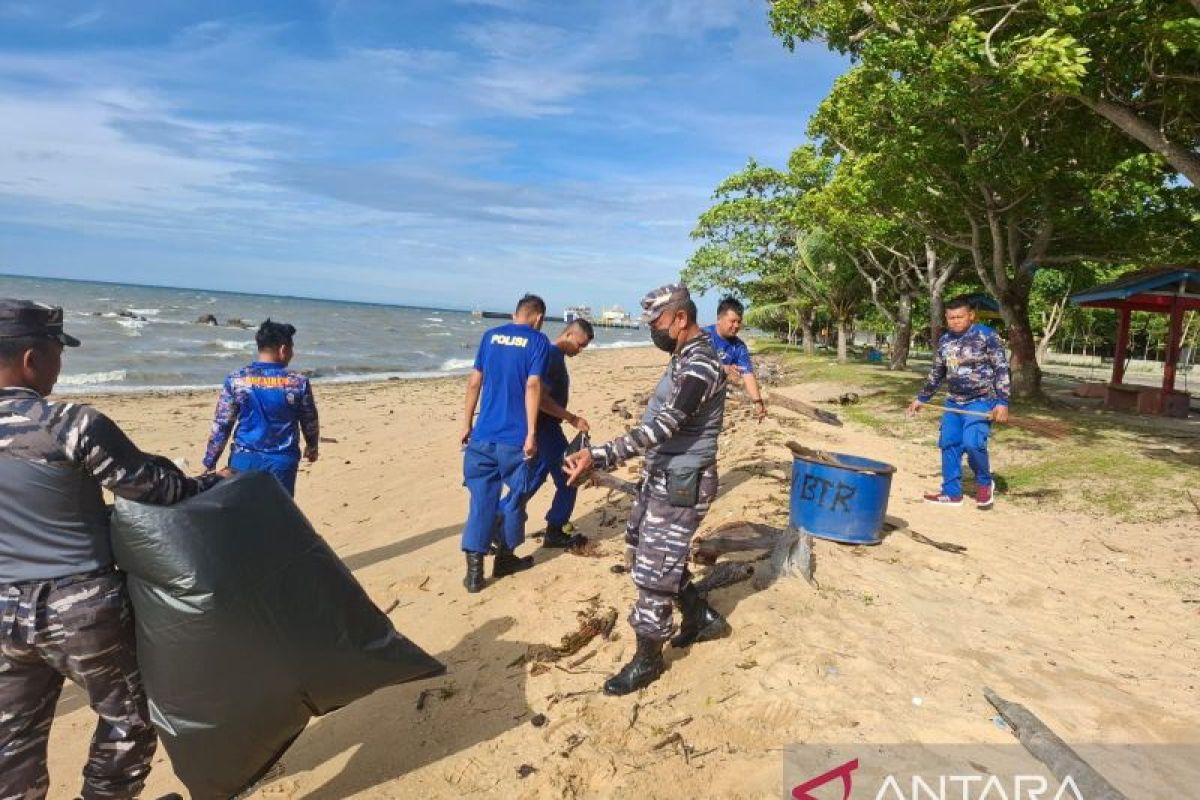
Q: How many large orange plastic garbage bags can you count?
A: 0